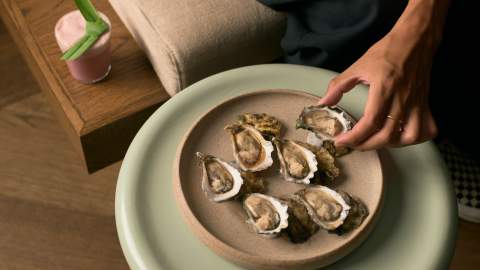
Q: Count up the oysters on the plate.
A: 6